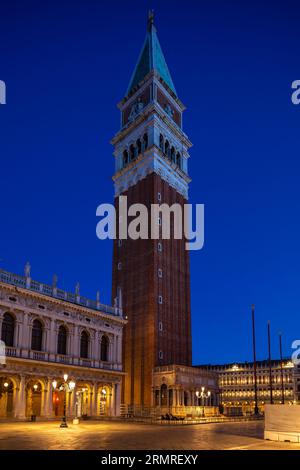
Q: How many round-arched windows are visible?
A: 13